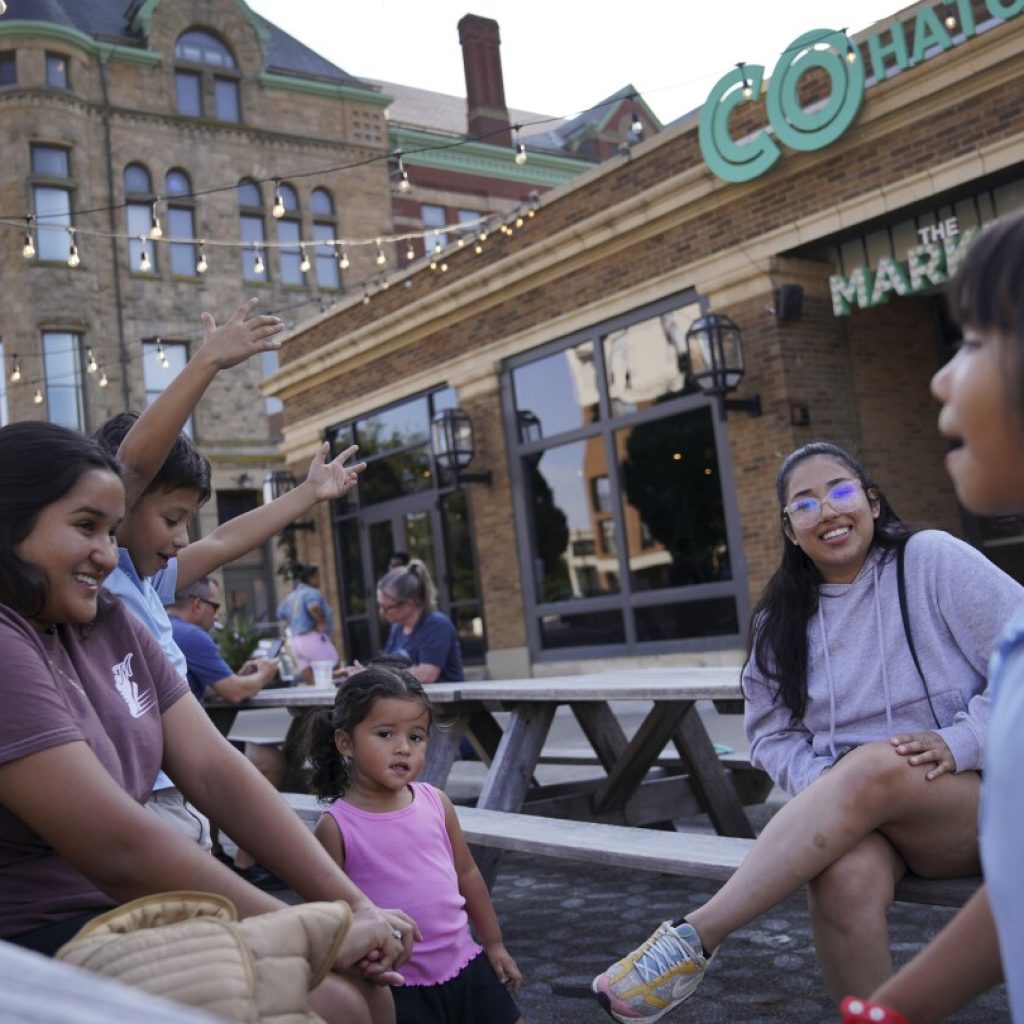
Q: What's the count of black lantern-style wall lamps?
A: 3